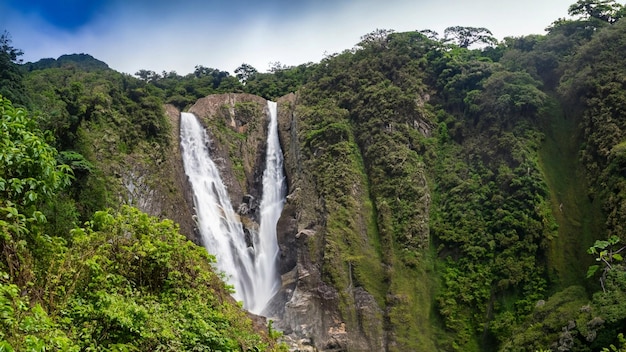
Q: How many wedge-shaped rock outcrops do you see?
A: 1